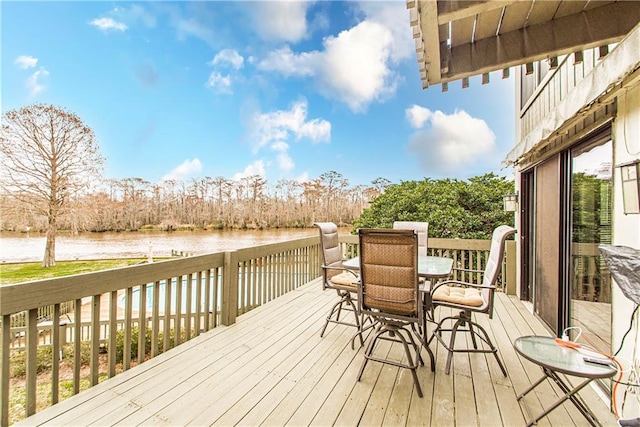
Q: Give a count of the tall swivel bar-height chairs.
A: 4